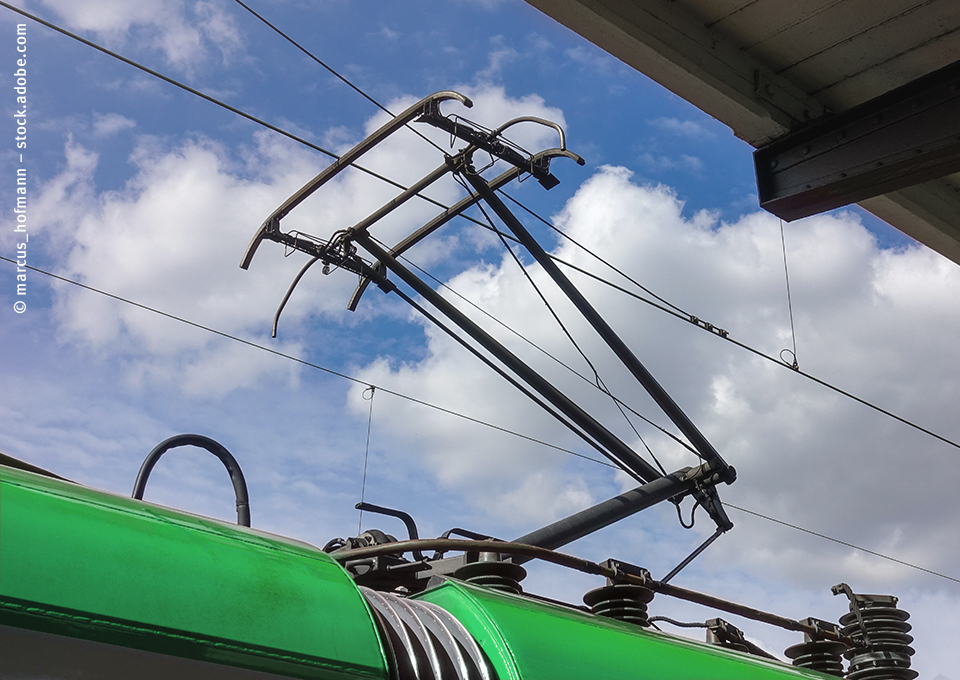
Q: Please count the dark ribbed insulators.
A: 4